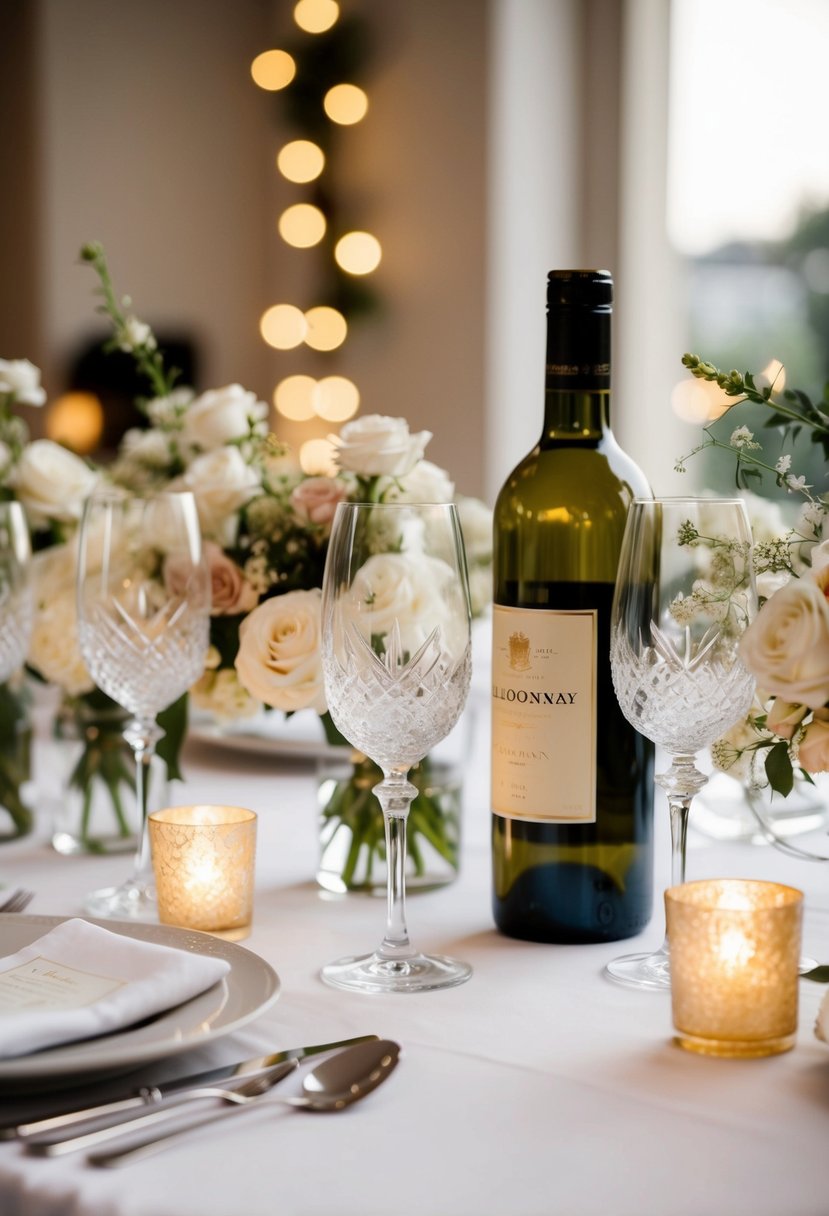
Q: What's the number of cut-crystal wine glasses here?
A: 4